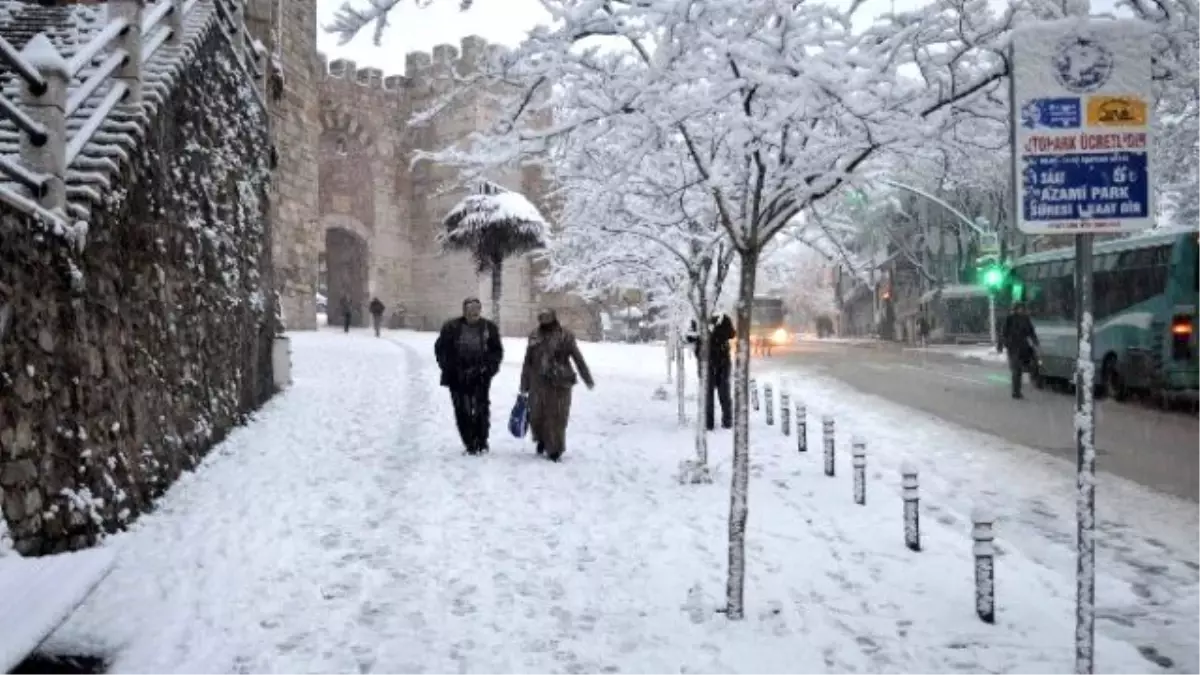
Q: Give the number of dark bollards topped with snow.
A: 8